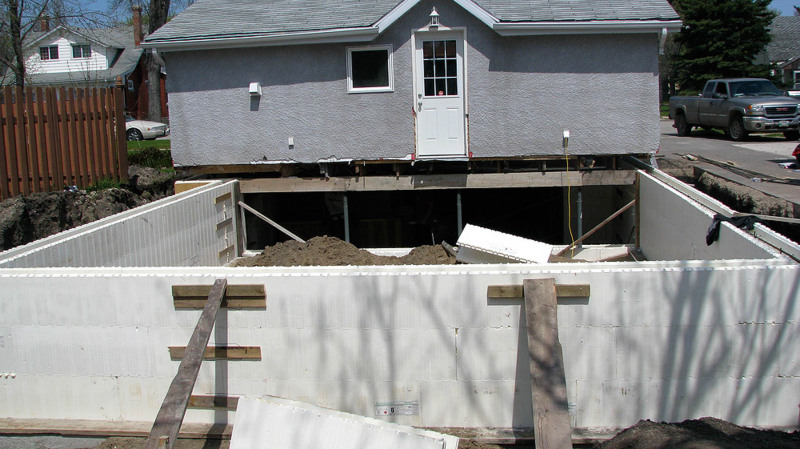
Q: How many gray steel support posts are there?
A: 3